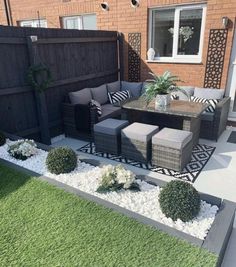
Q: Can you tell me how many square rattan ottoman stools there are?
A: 3